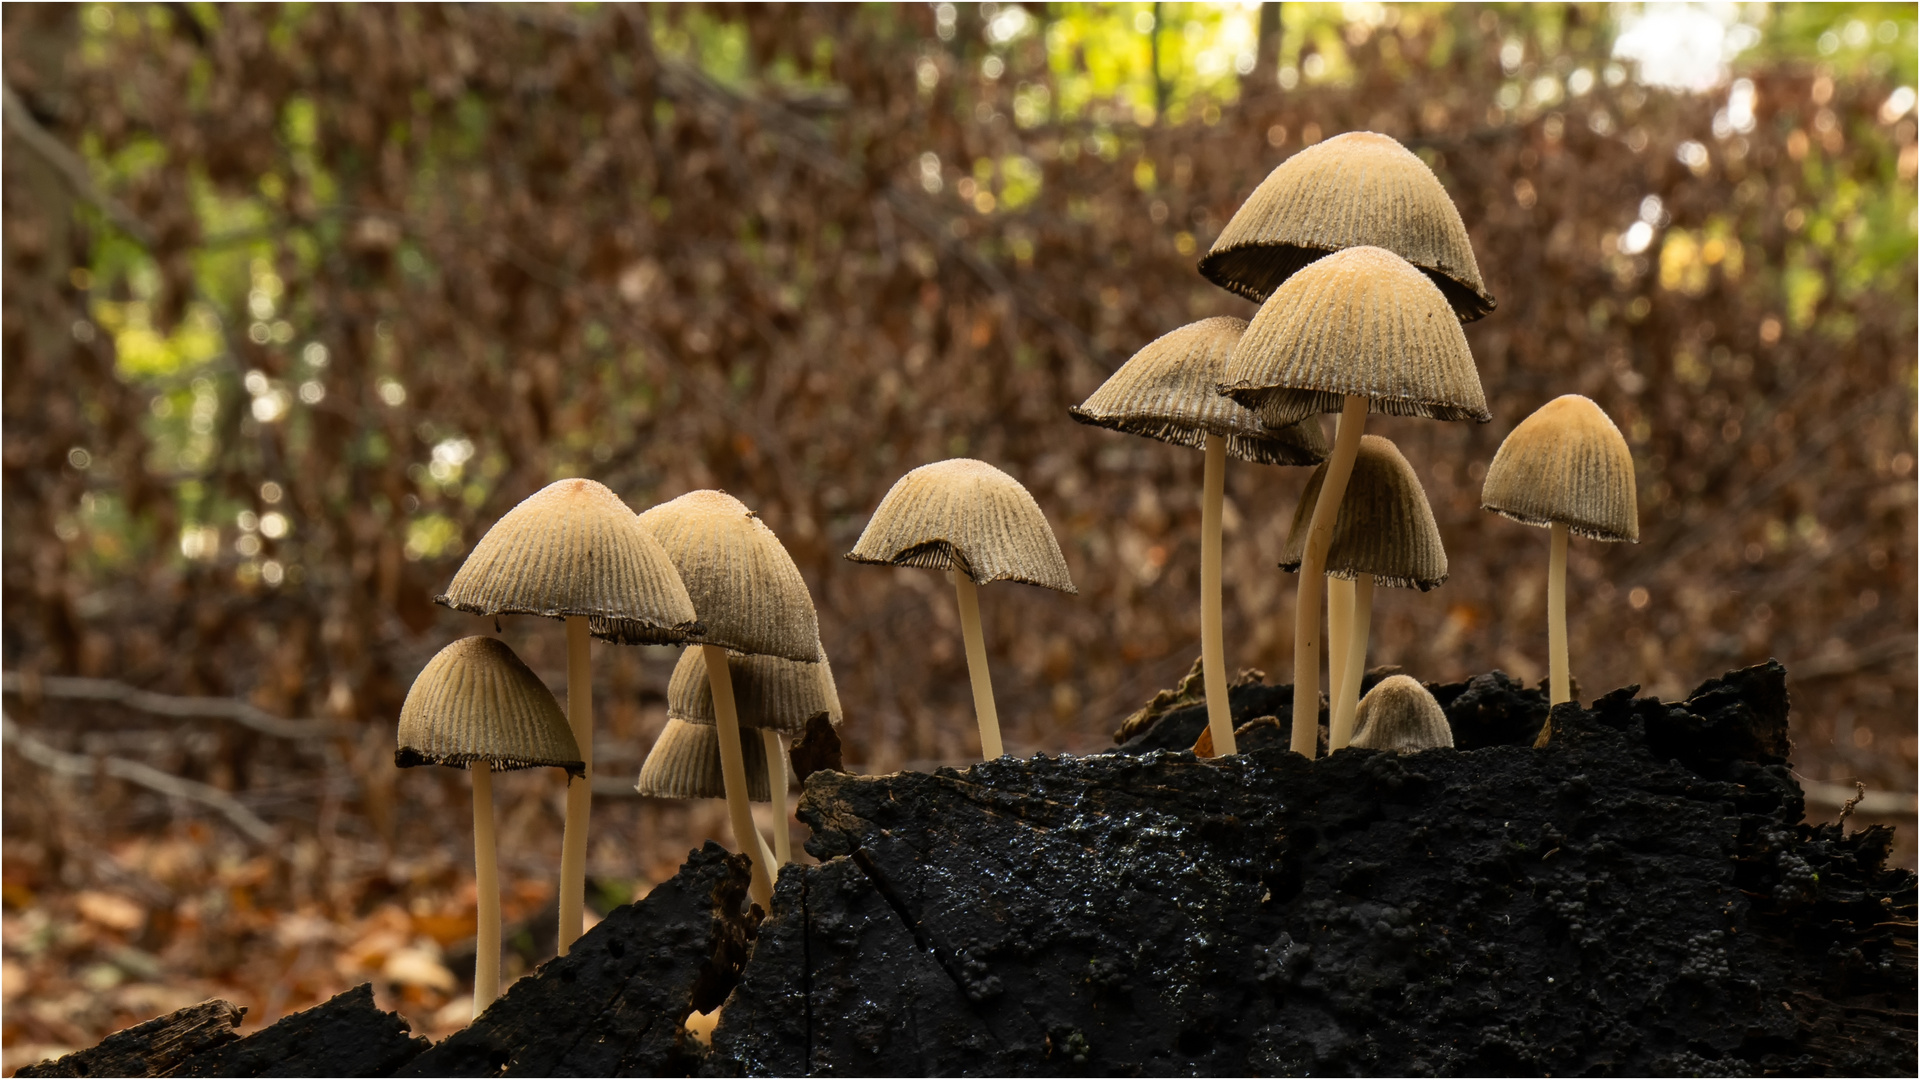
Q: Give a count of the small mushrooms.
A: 12